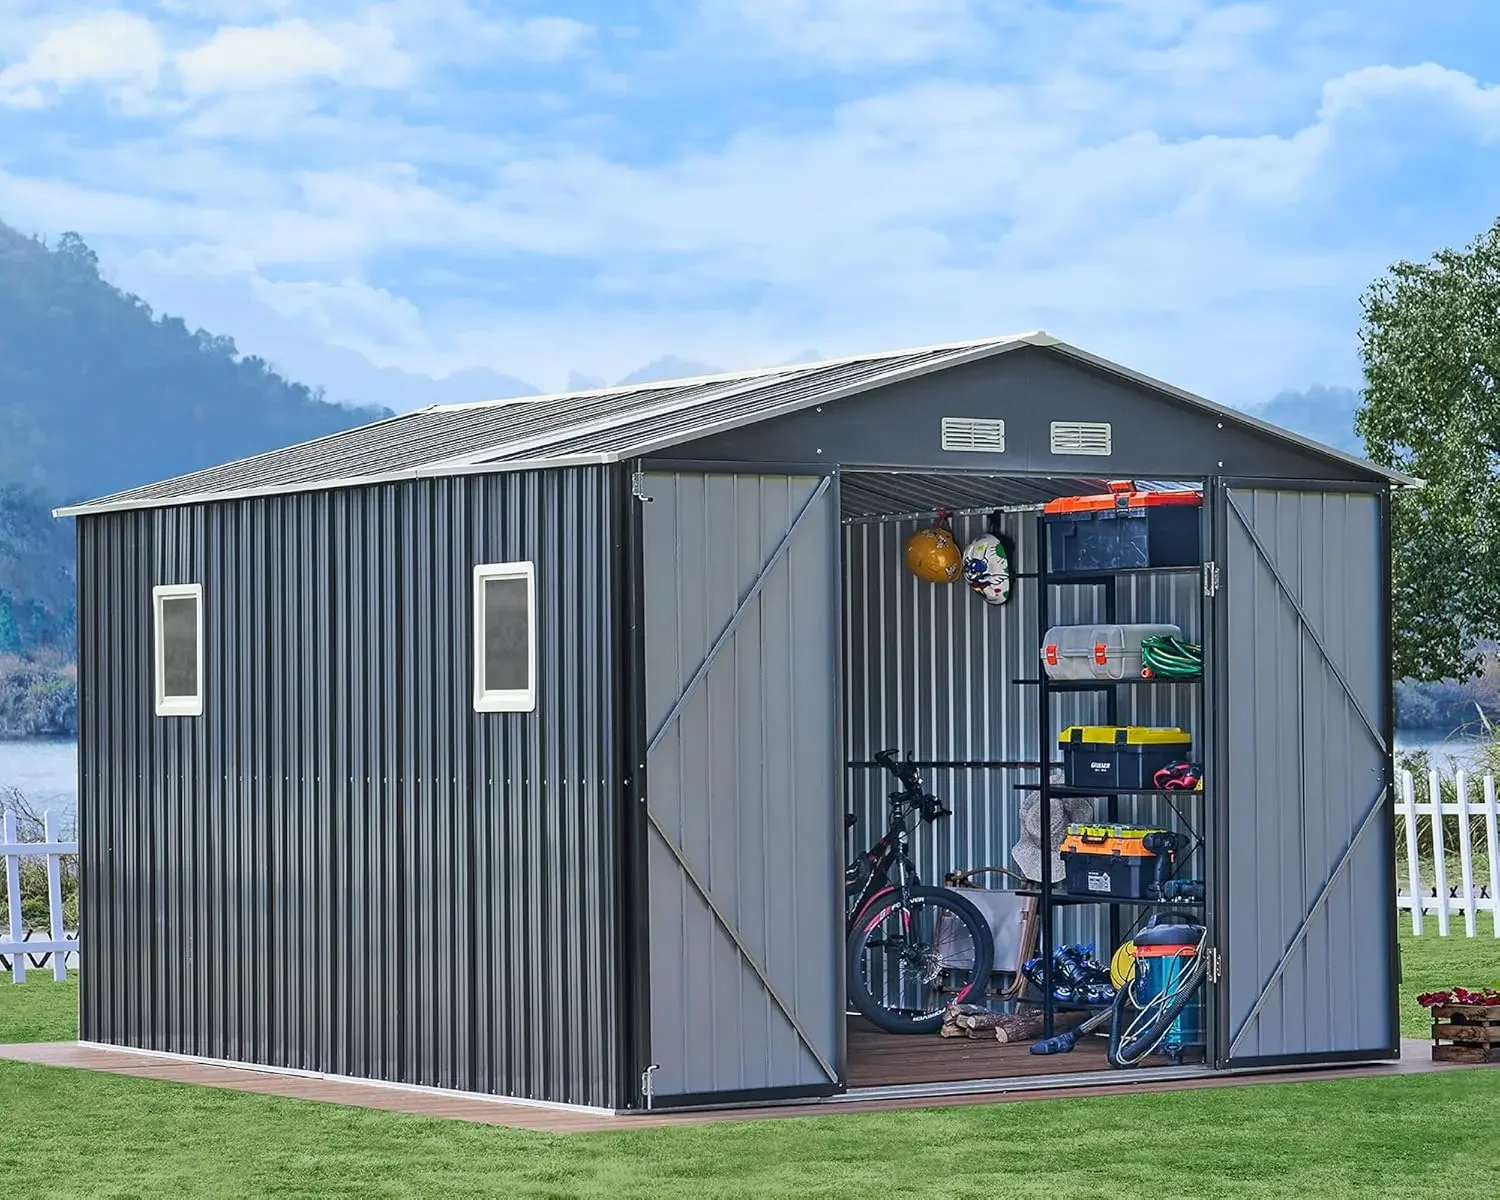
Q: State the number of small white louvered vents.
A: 2